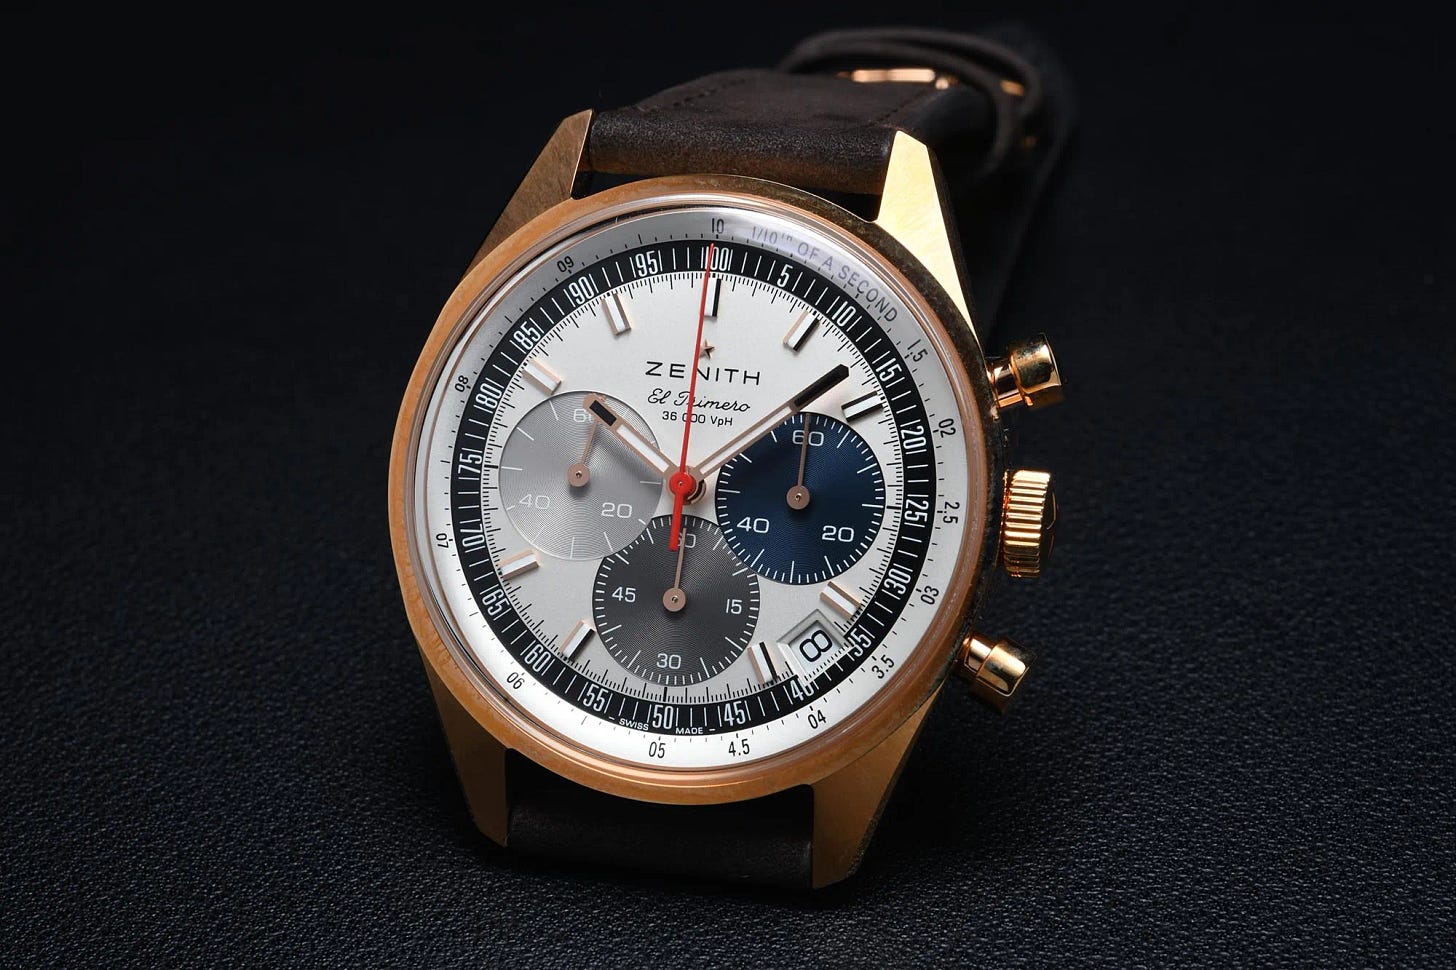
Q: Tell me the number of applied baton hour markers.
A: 9